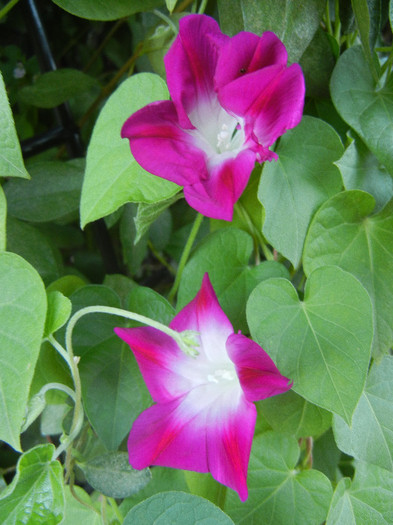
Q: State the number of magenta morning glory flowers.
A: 2